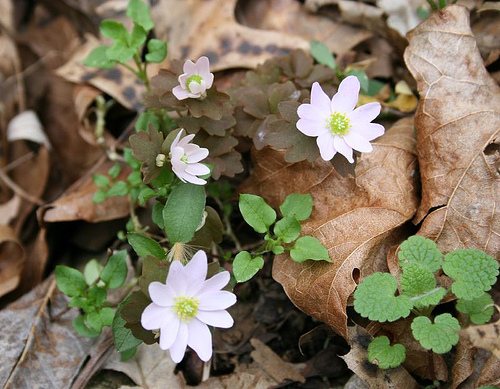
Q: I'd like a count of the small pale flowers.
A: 4